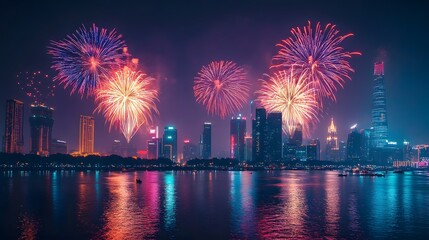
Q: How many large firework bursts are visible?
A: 5